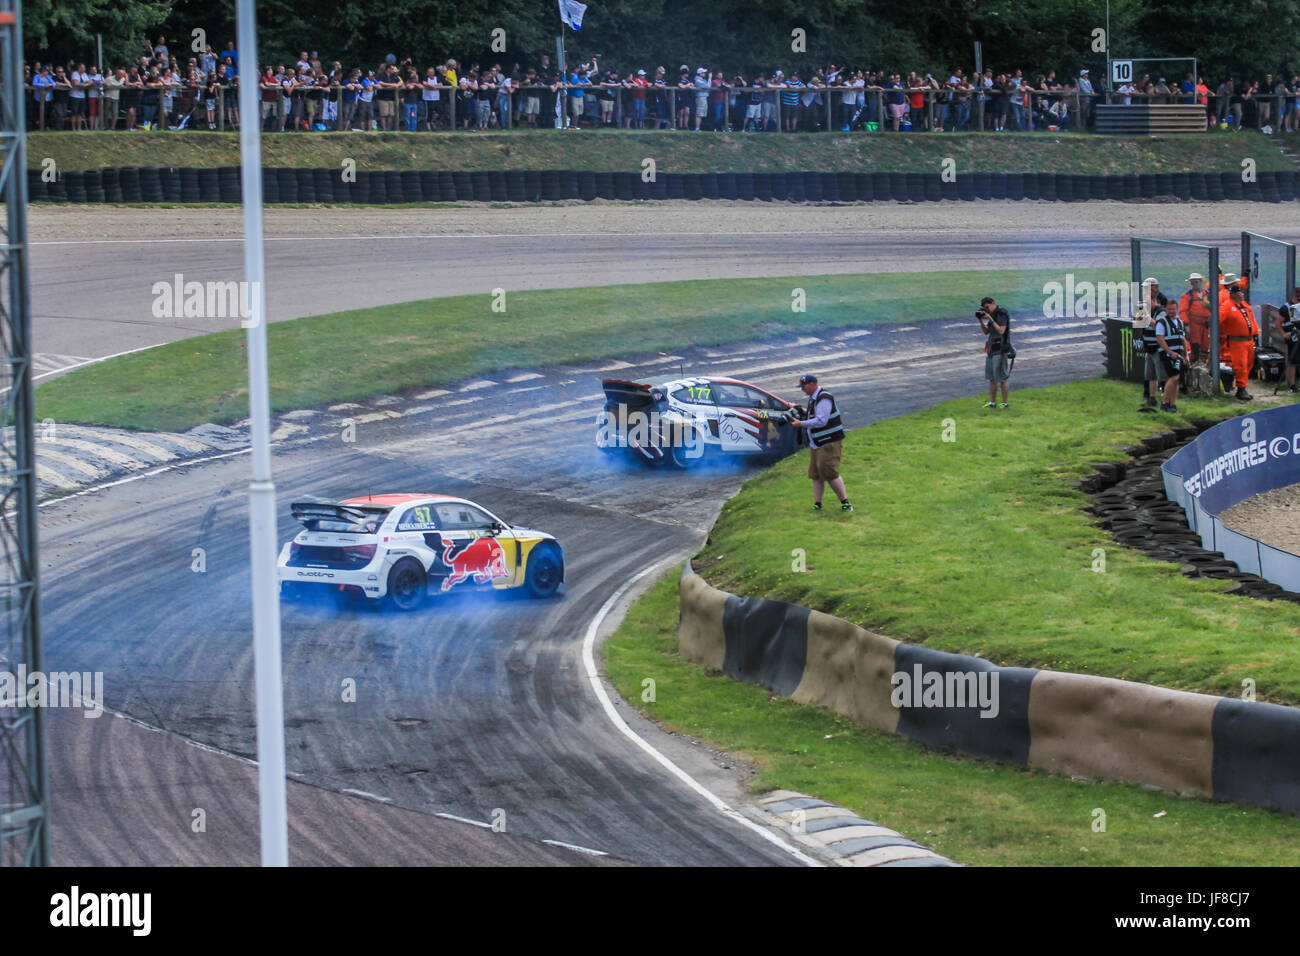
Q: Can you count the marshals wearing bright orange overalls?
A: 3